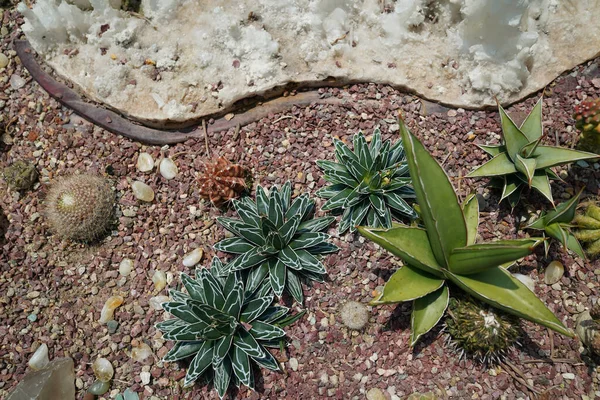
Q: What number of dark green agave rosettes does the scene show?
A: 3